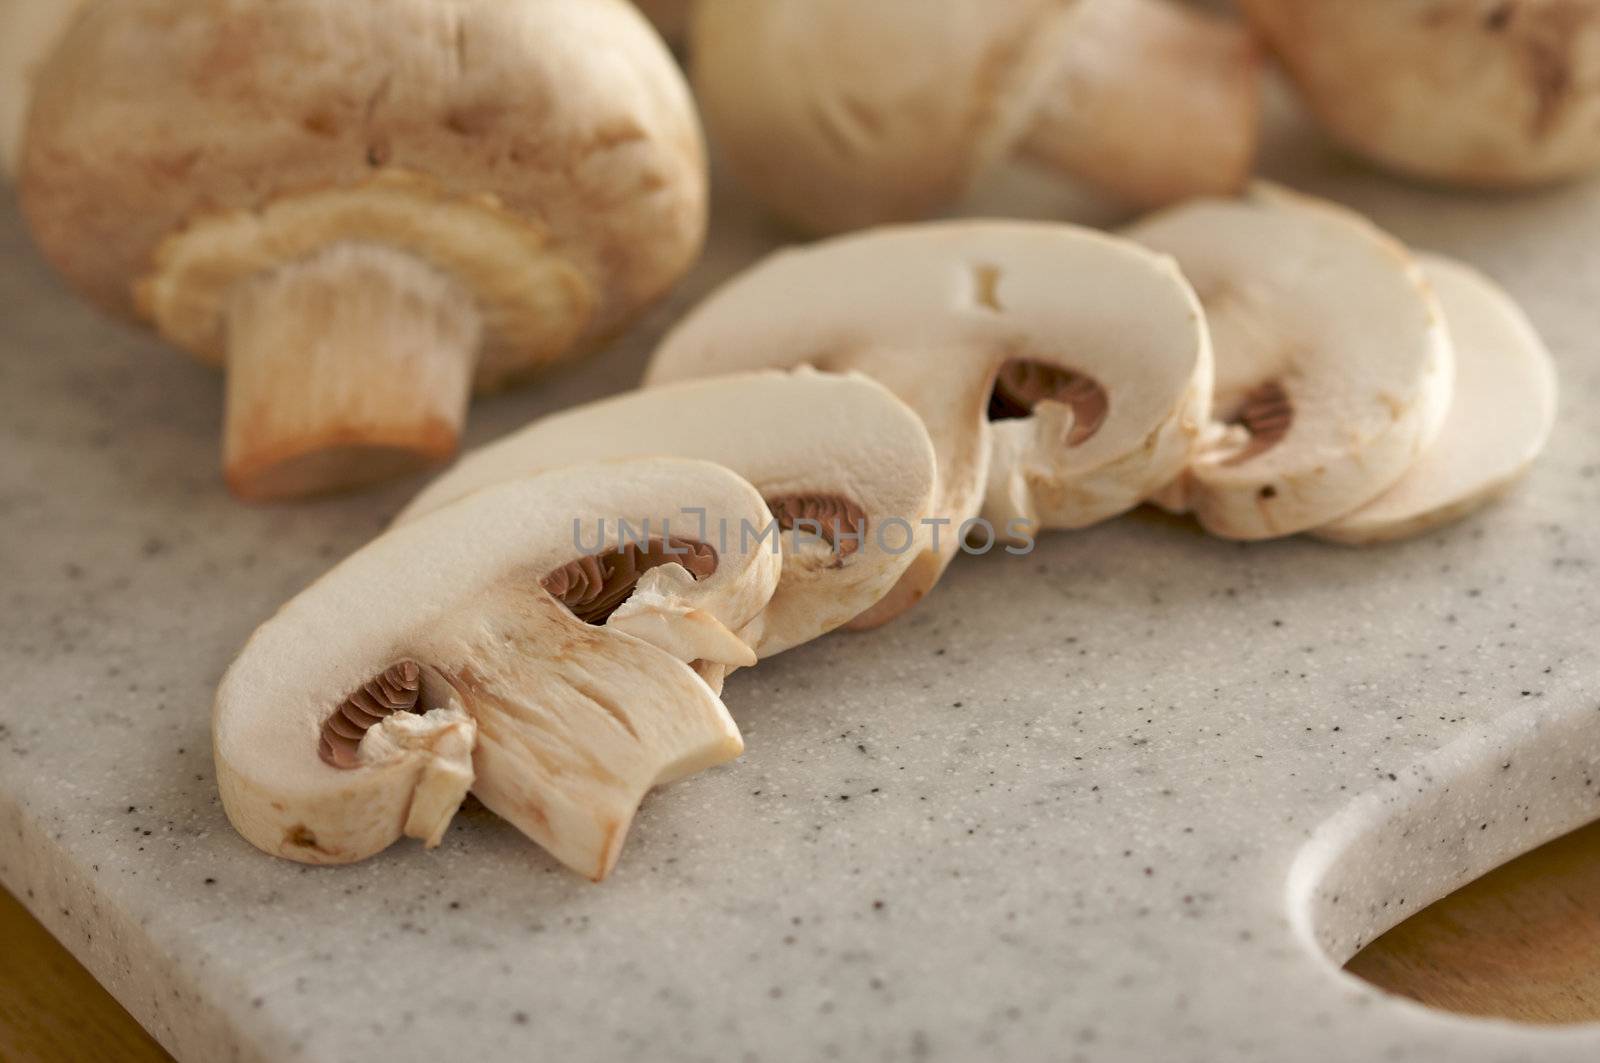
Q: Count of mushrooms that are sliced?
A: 5